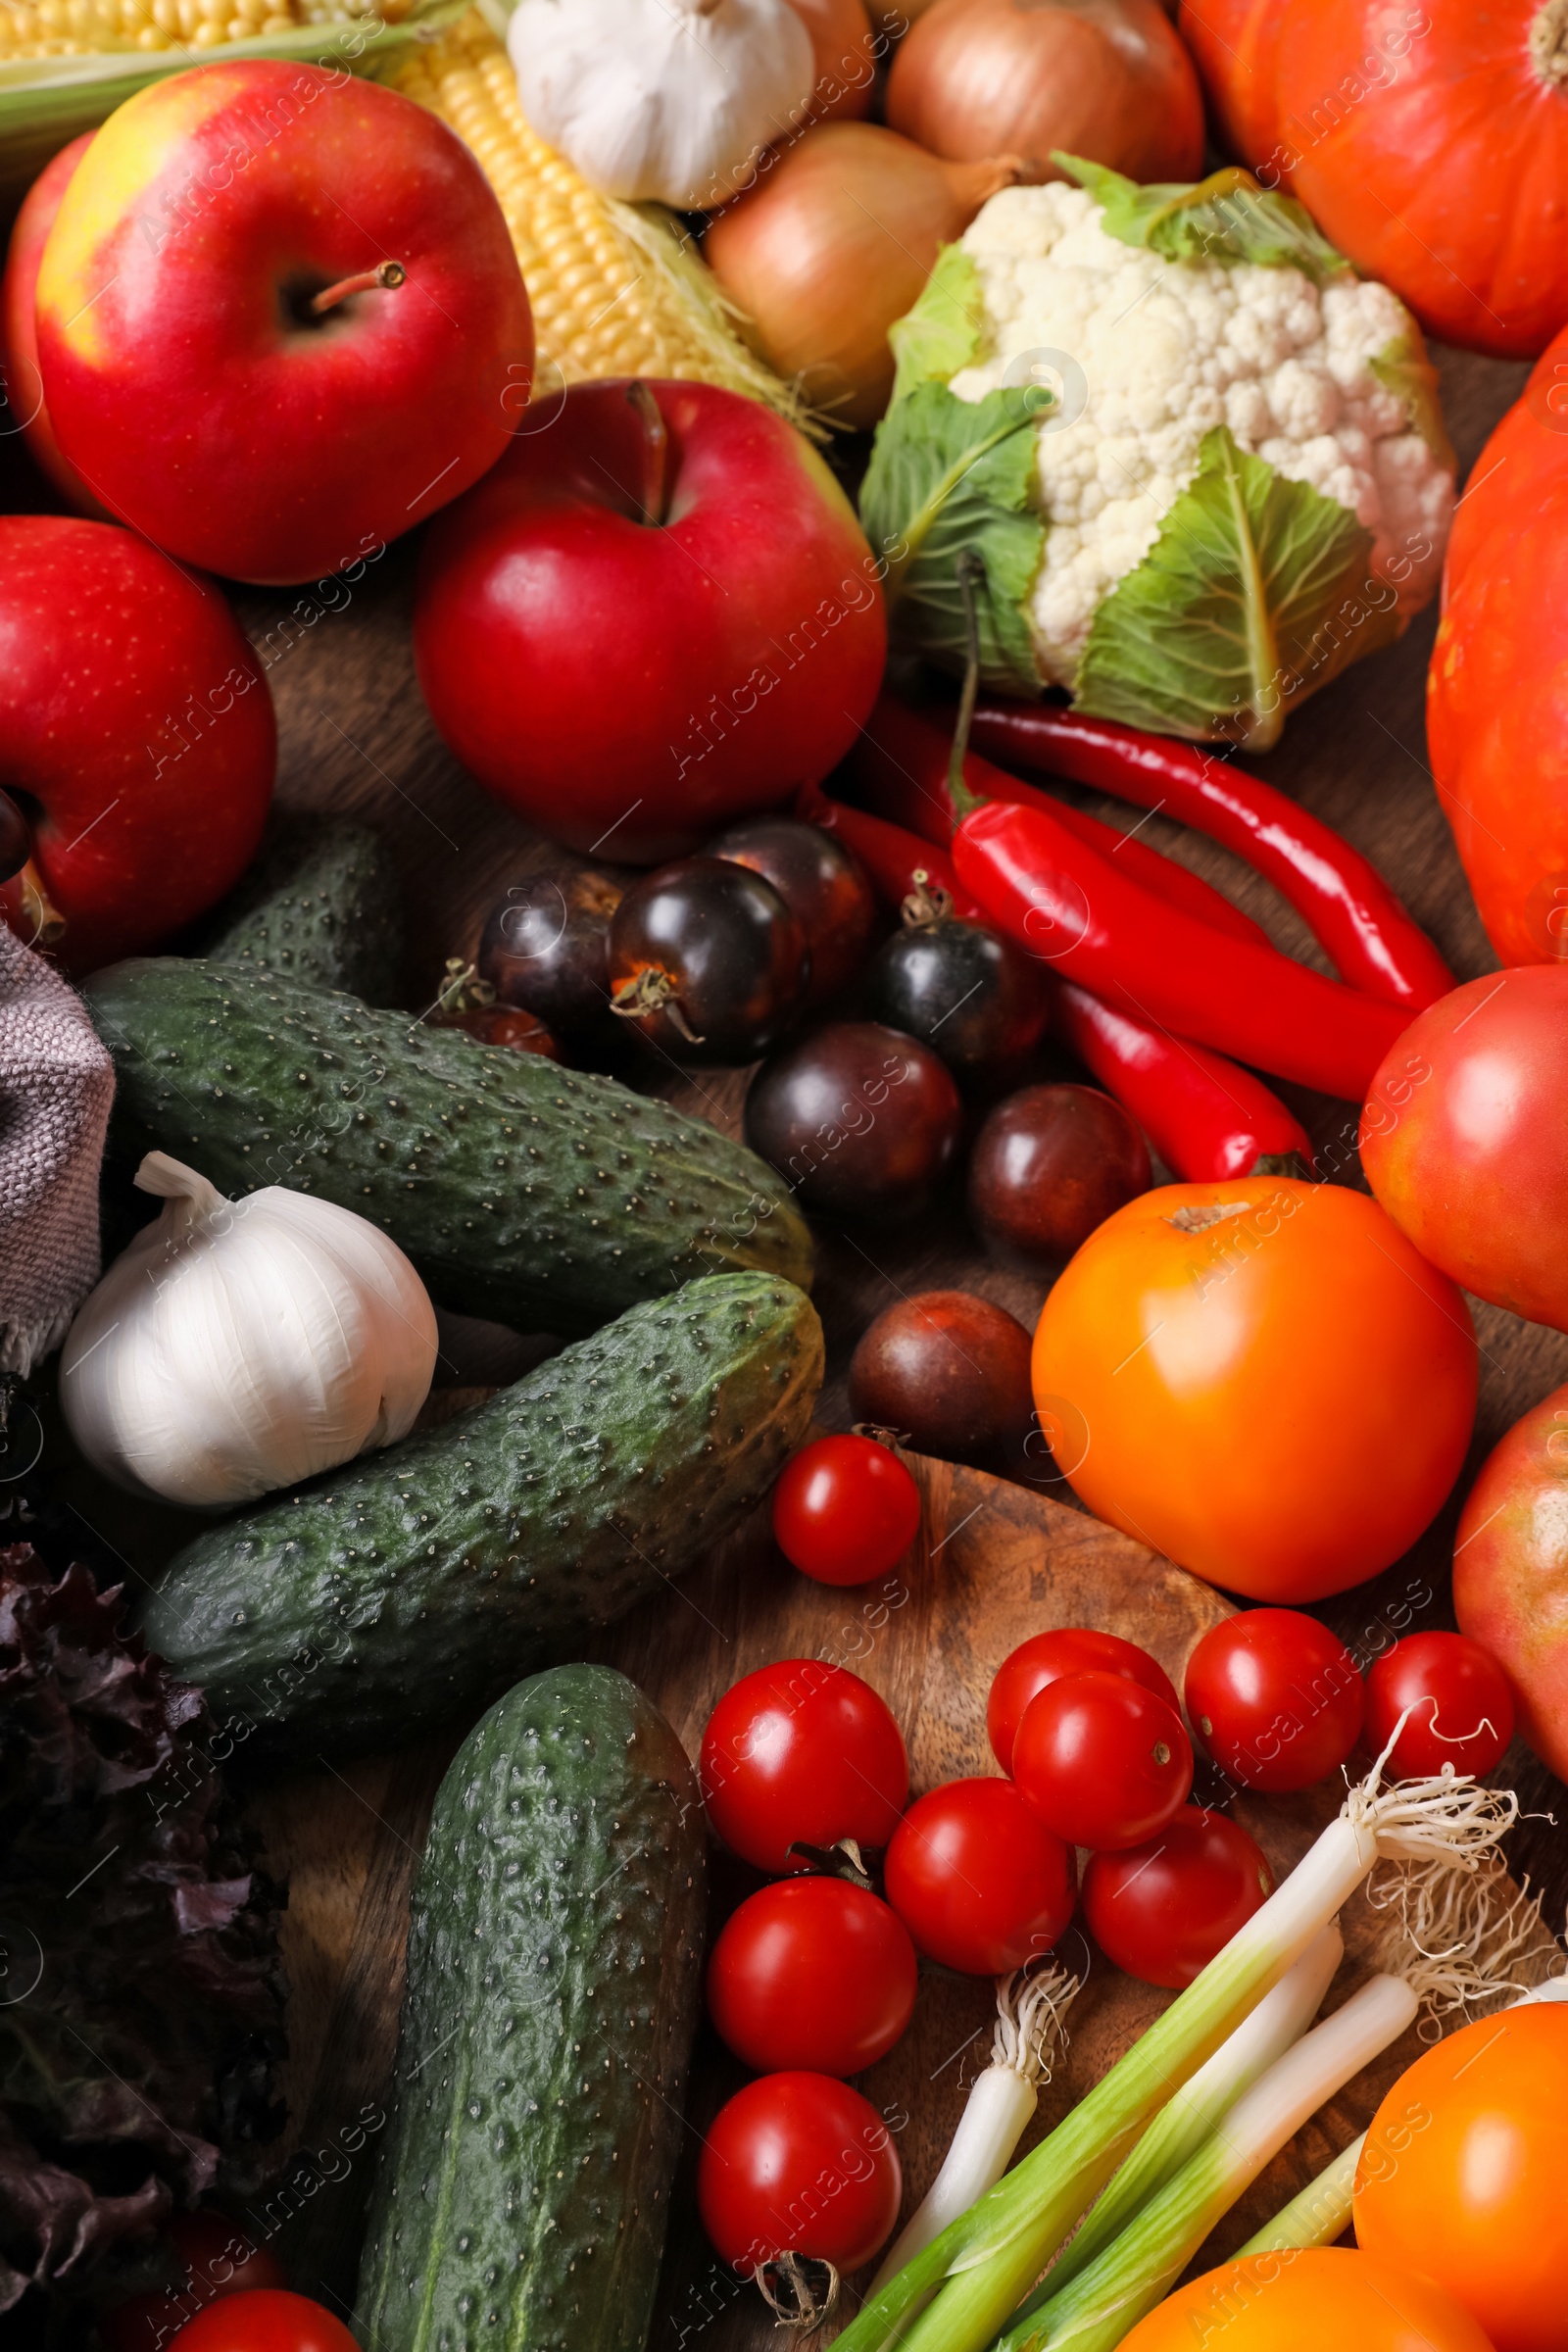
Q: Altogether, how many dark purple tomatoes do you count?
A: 8